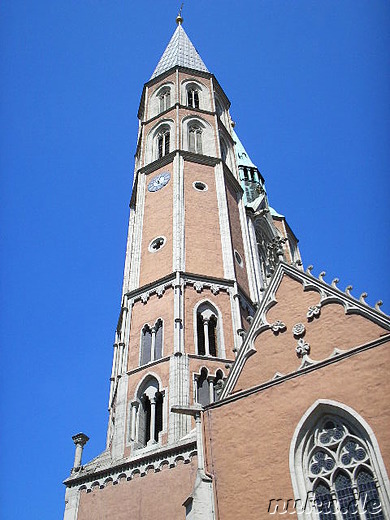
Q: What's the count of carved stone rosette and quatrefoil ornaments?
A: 4